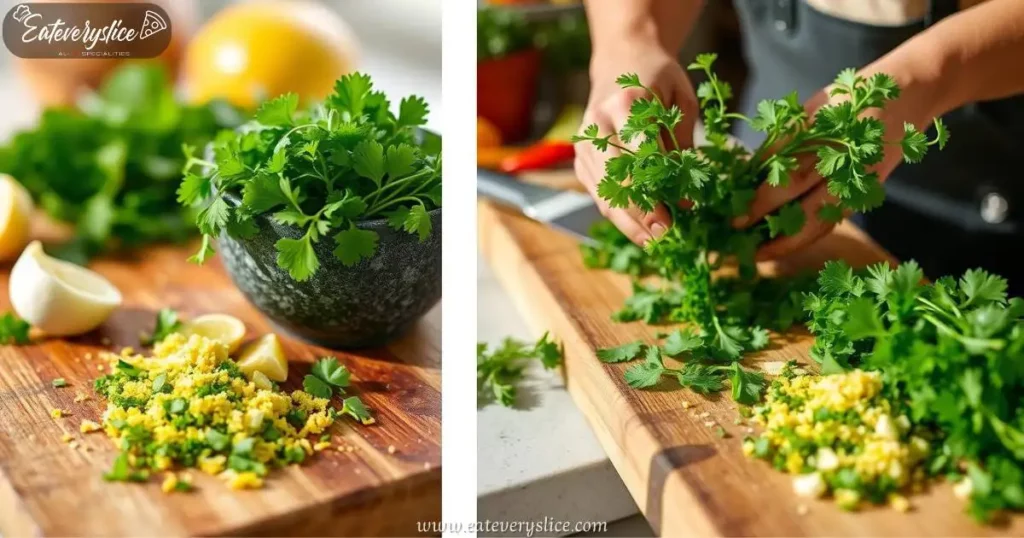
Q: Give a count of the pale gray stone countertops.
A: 1